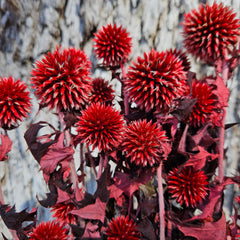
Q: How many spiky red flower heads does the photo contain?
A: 14